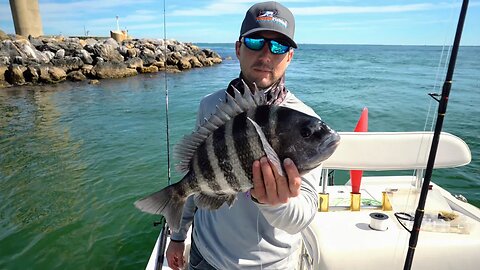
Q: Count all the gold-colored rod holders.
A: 3